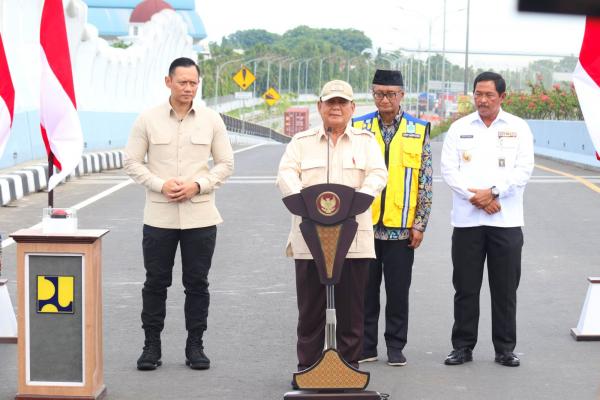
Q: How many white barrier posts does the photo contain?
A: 2